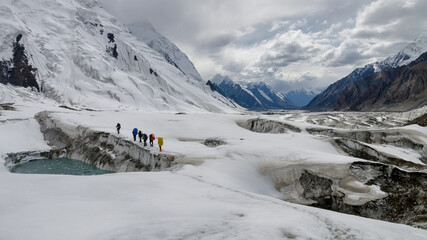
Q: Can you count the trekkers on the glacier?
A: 6